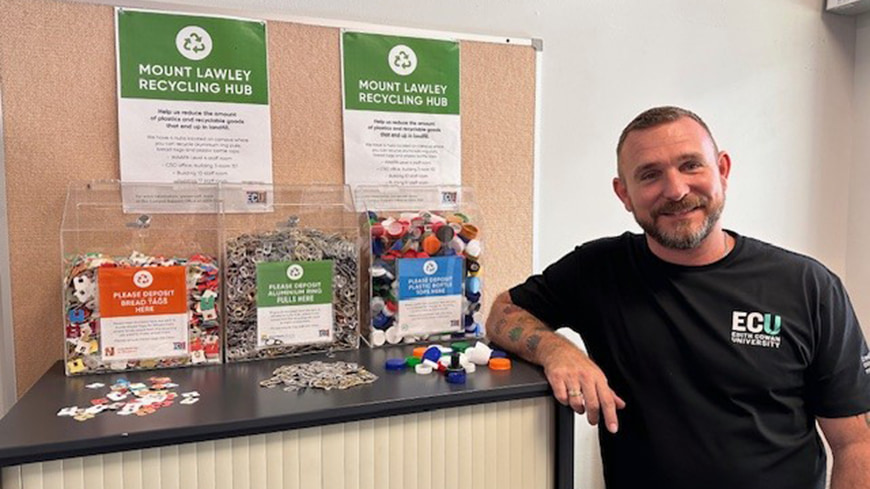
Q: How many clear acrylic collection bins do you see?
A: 3